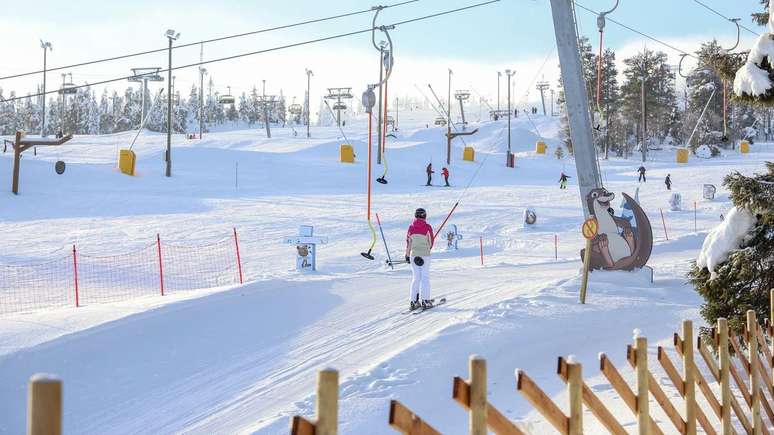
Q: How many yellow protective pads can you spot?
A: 6